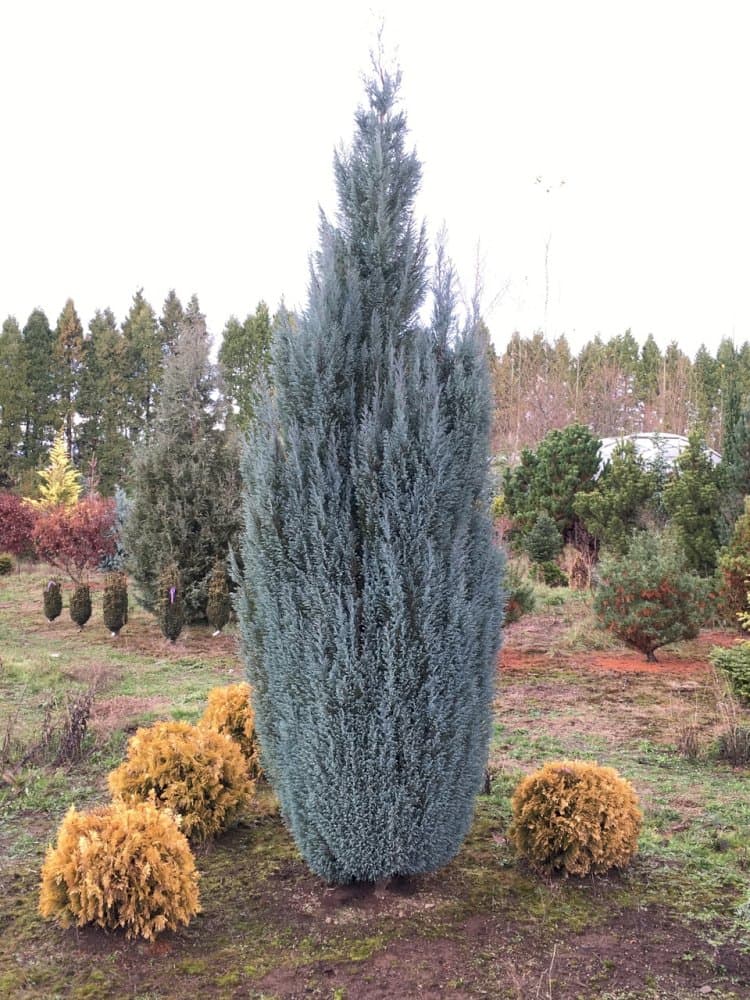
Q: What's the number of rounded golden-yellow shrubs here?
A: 4